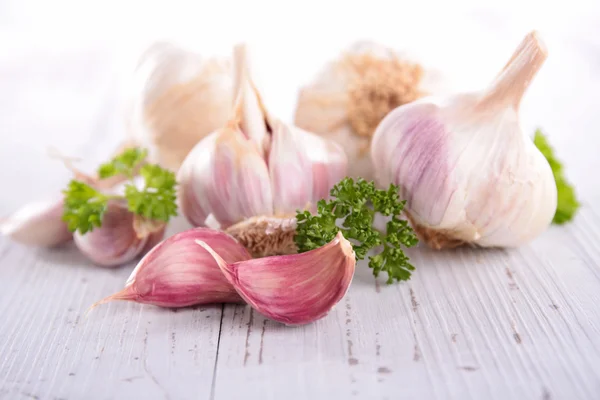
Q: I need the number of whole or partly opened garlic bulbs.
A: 4